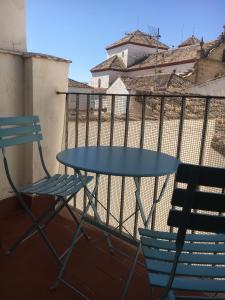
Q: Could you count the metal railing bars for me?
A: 10